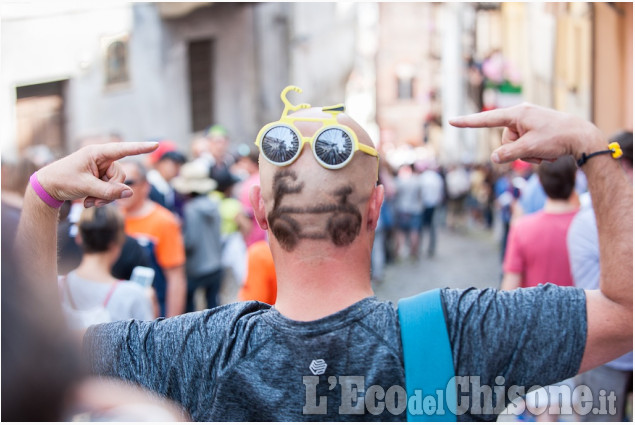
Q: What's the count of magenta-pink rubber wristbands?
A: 1